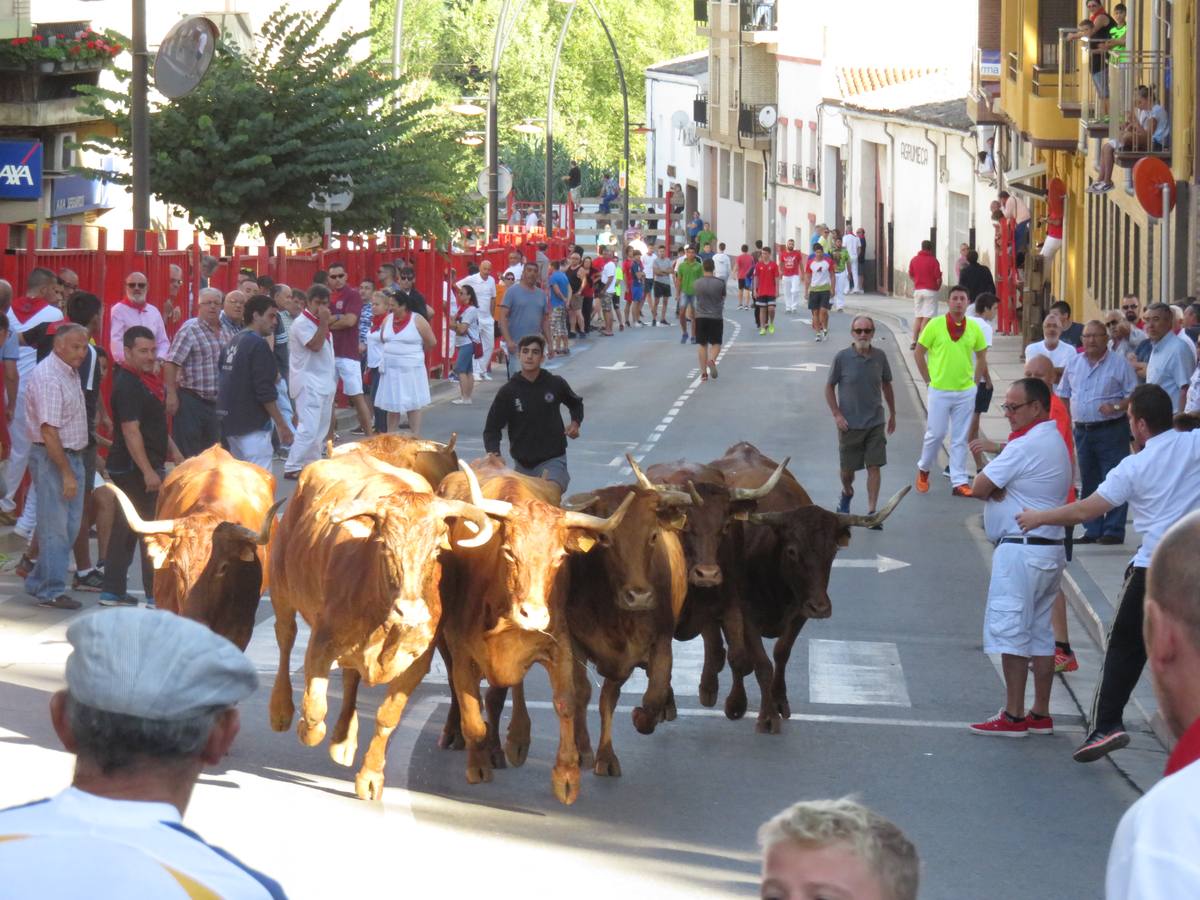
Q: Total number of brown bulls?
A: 7